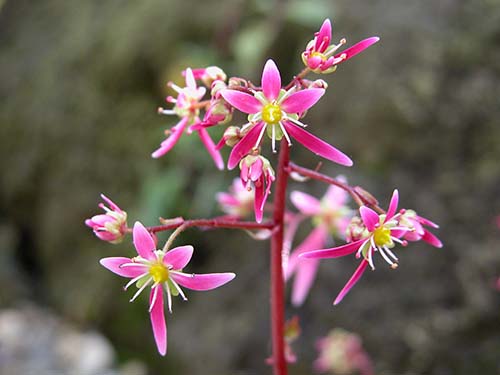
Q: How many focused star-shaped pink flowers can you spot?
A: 3